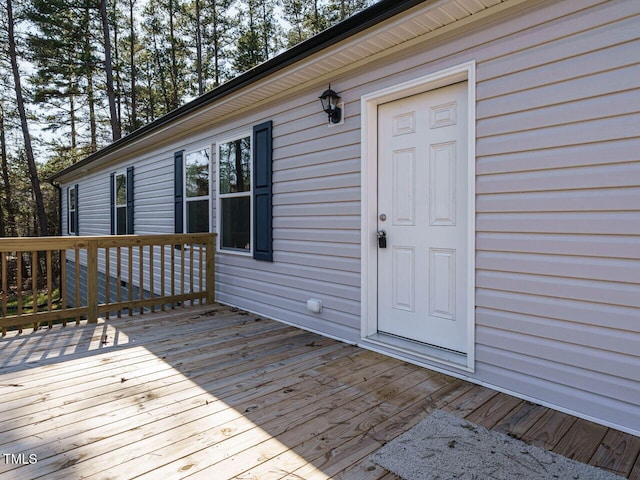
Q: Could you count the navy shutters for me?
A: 6